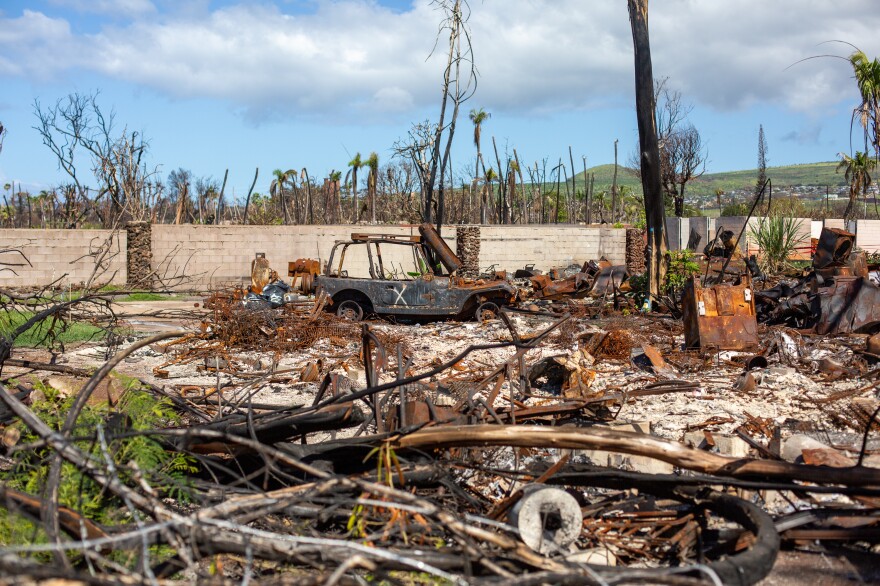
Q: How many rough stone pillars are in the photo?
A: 3